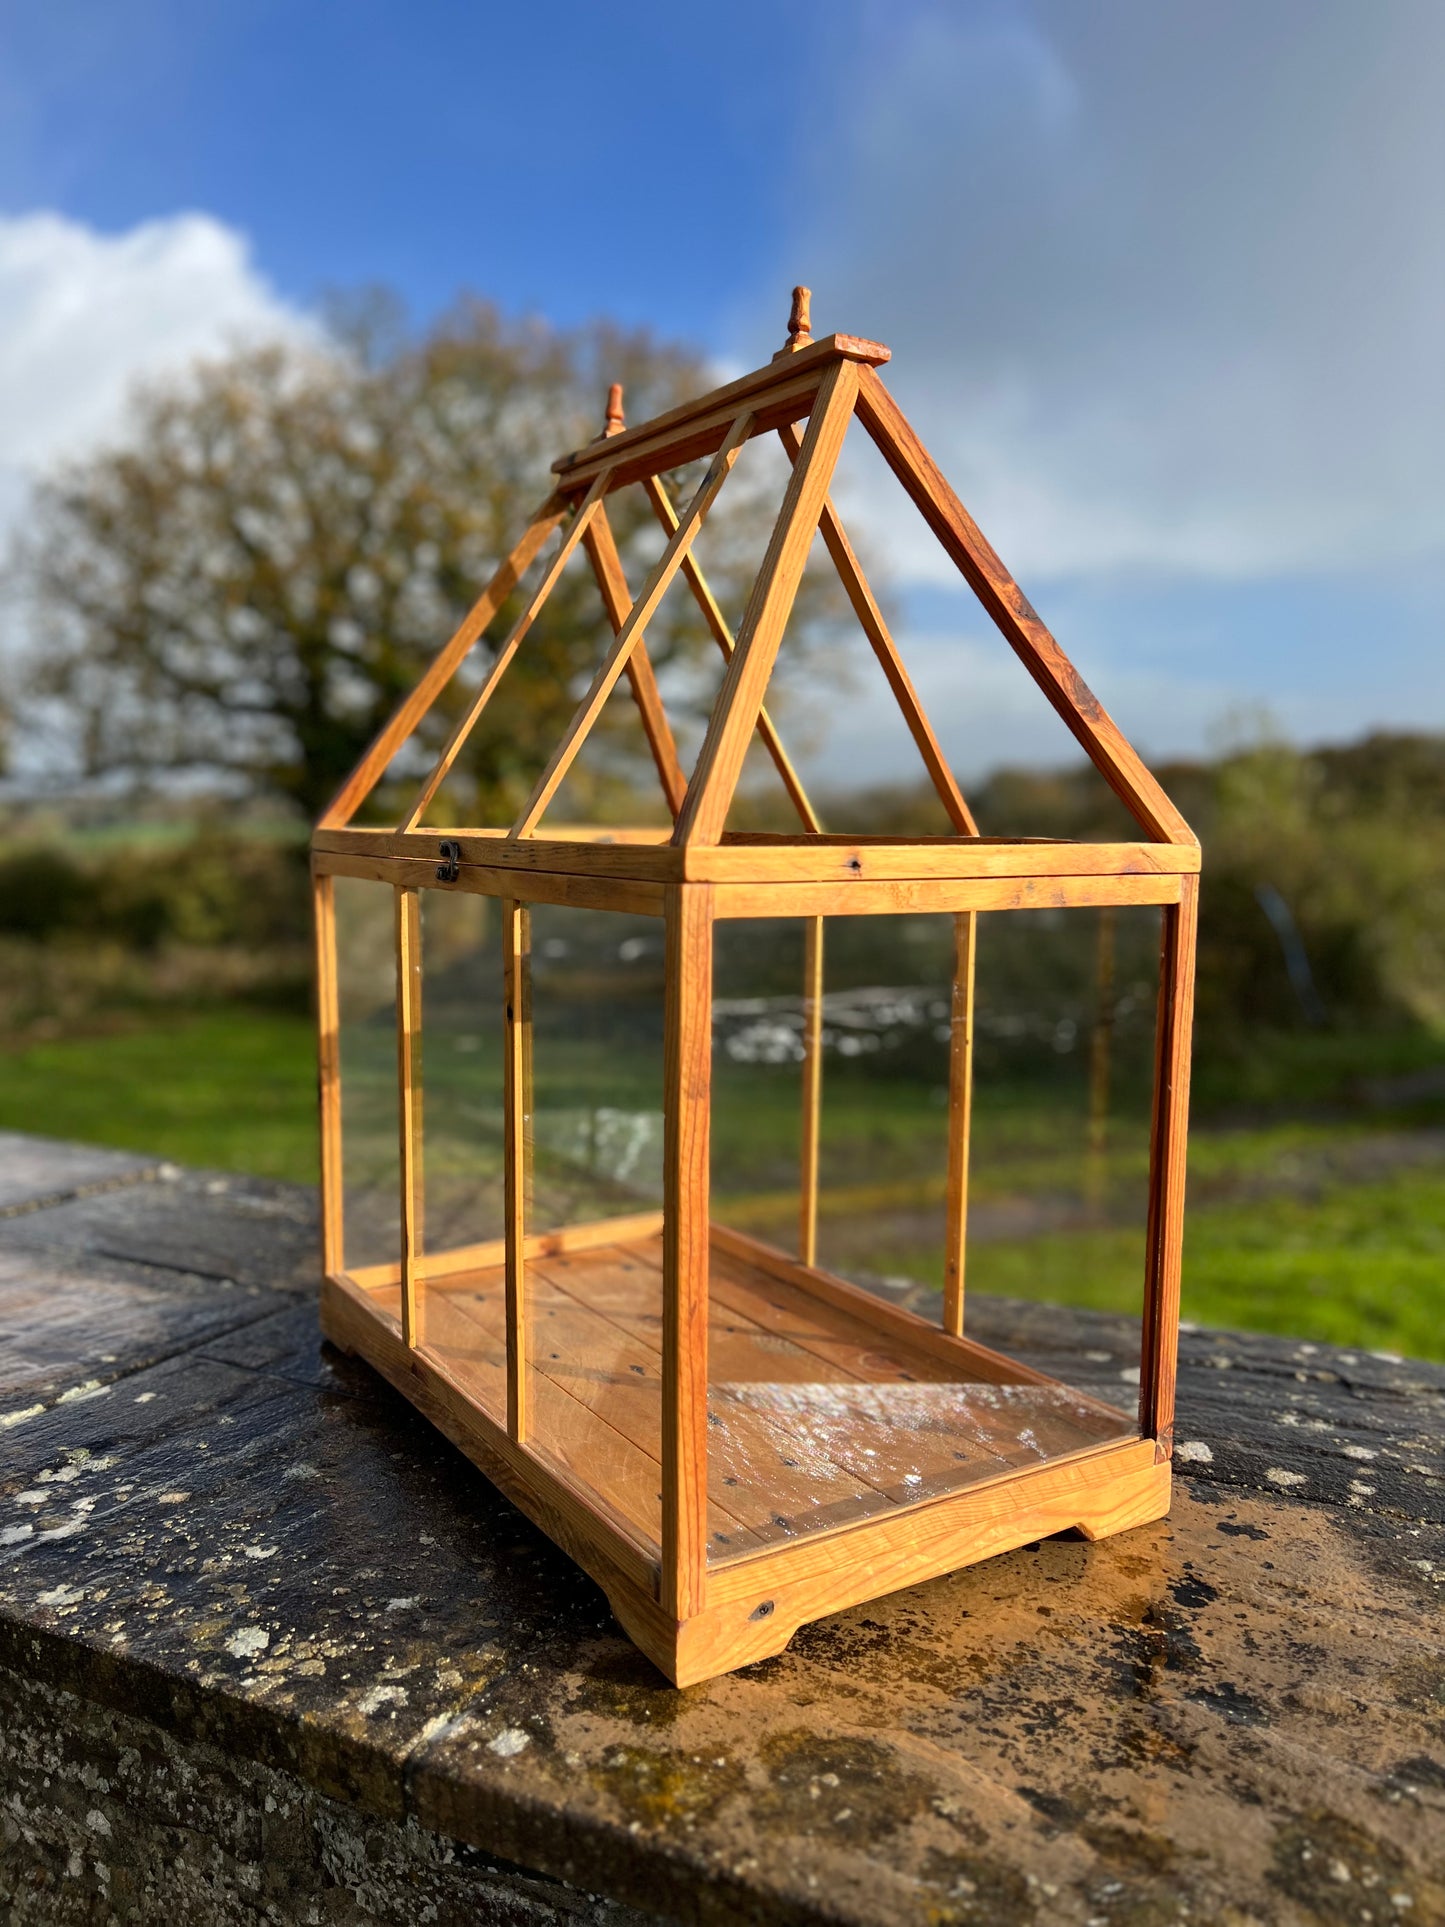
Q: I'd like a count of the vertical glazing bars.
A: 4